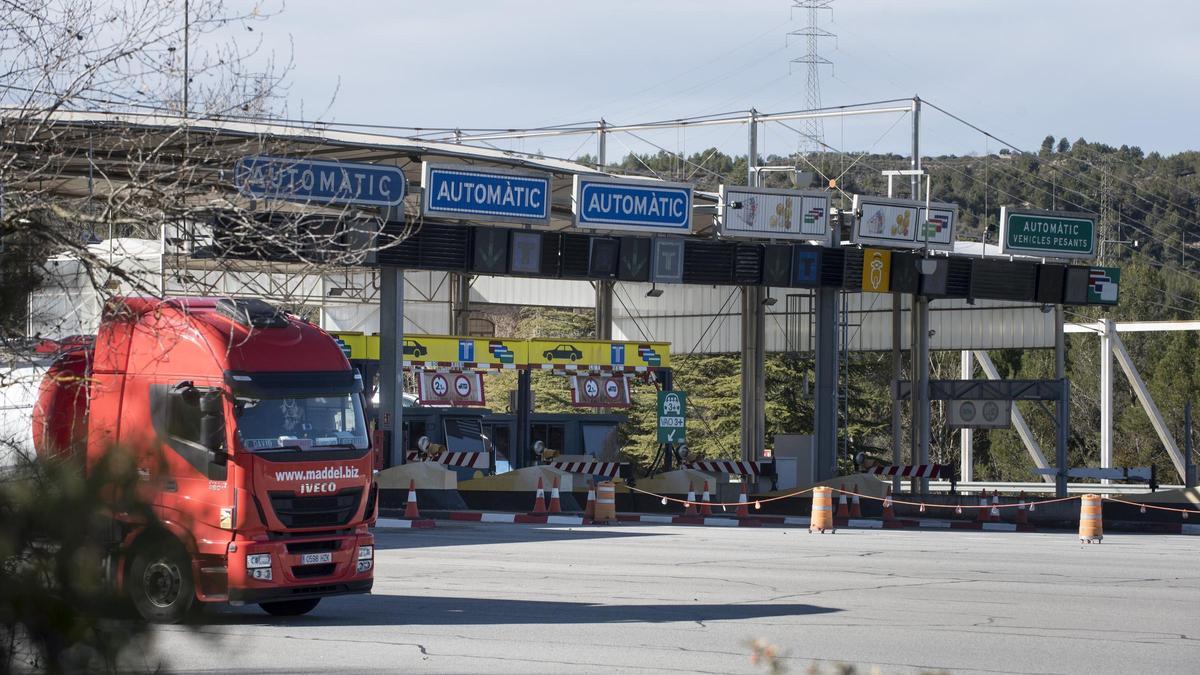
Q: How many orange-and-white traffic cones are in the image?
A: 13